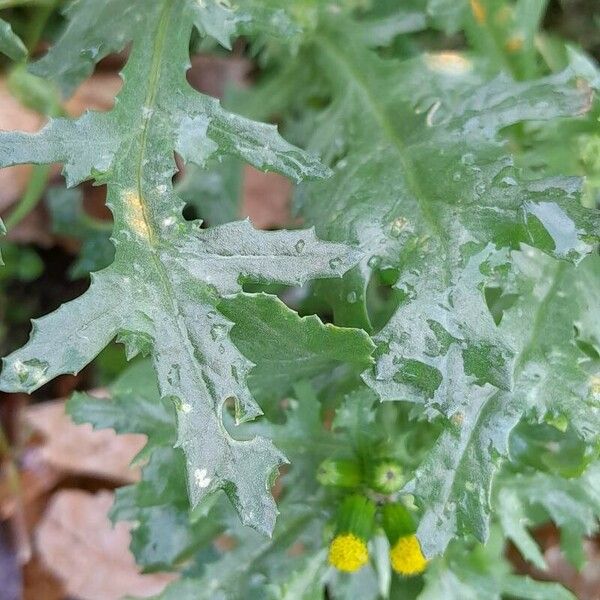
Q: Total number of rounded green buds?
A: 2